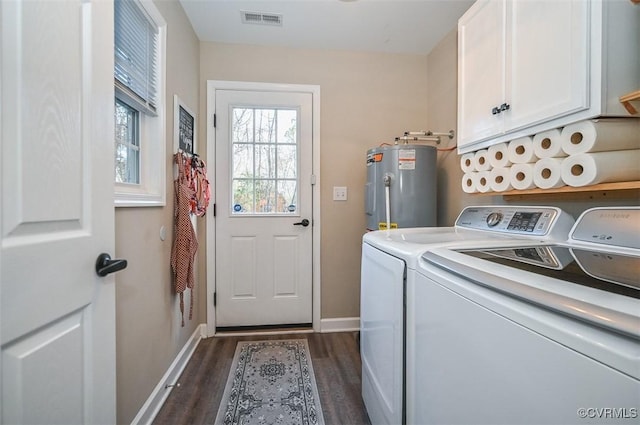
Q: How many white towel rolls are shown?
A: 12